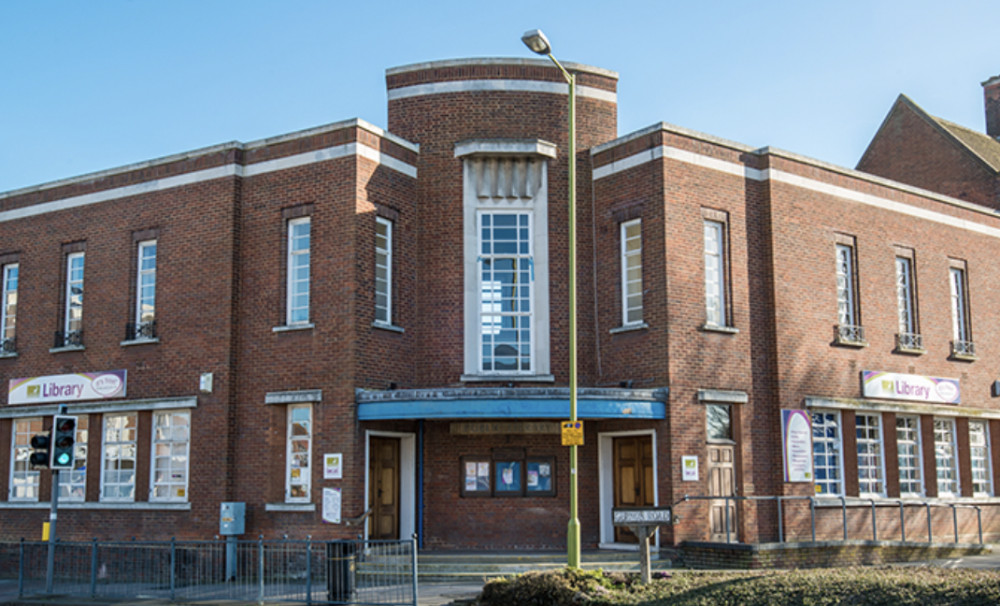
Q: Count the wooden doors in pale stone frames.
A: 2